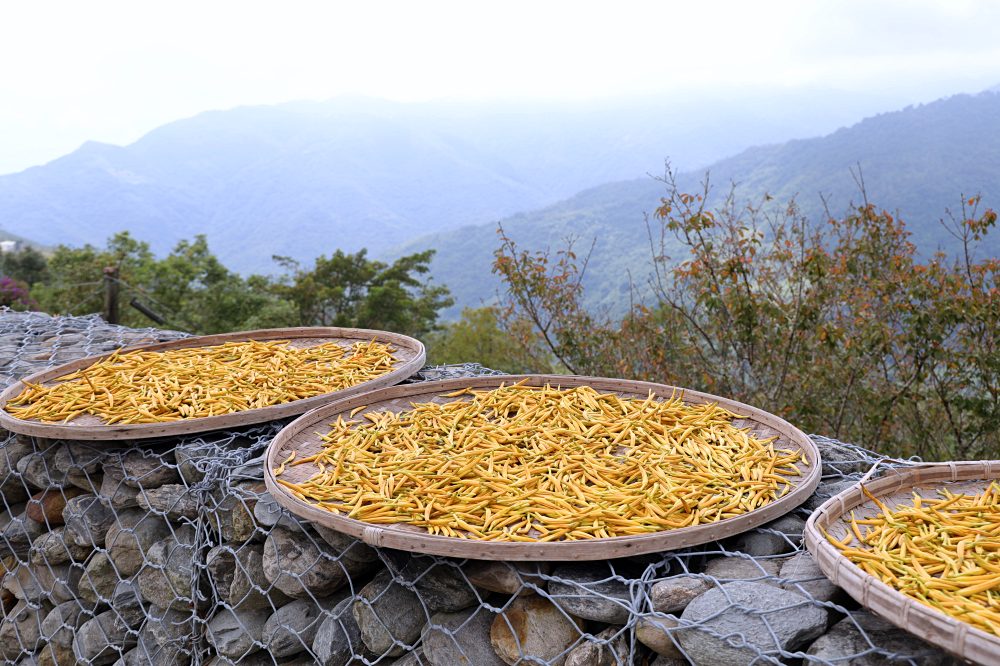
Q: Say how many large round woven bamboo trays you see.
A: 3